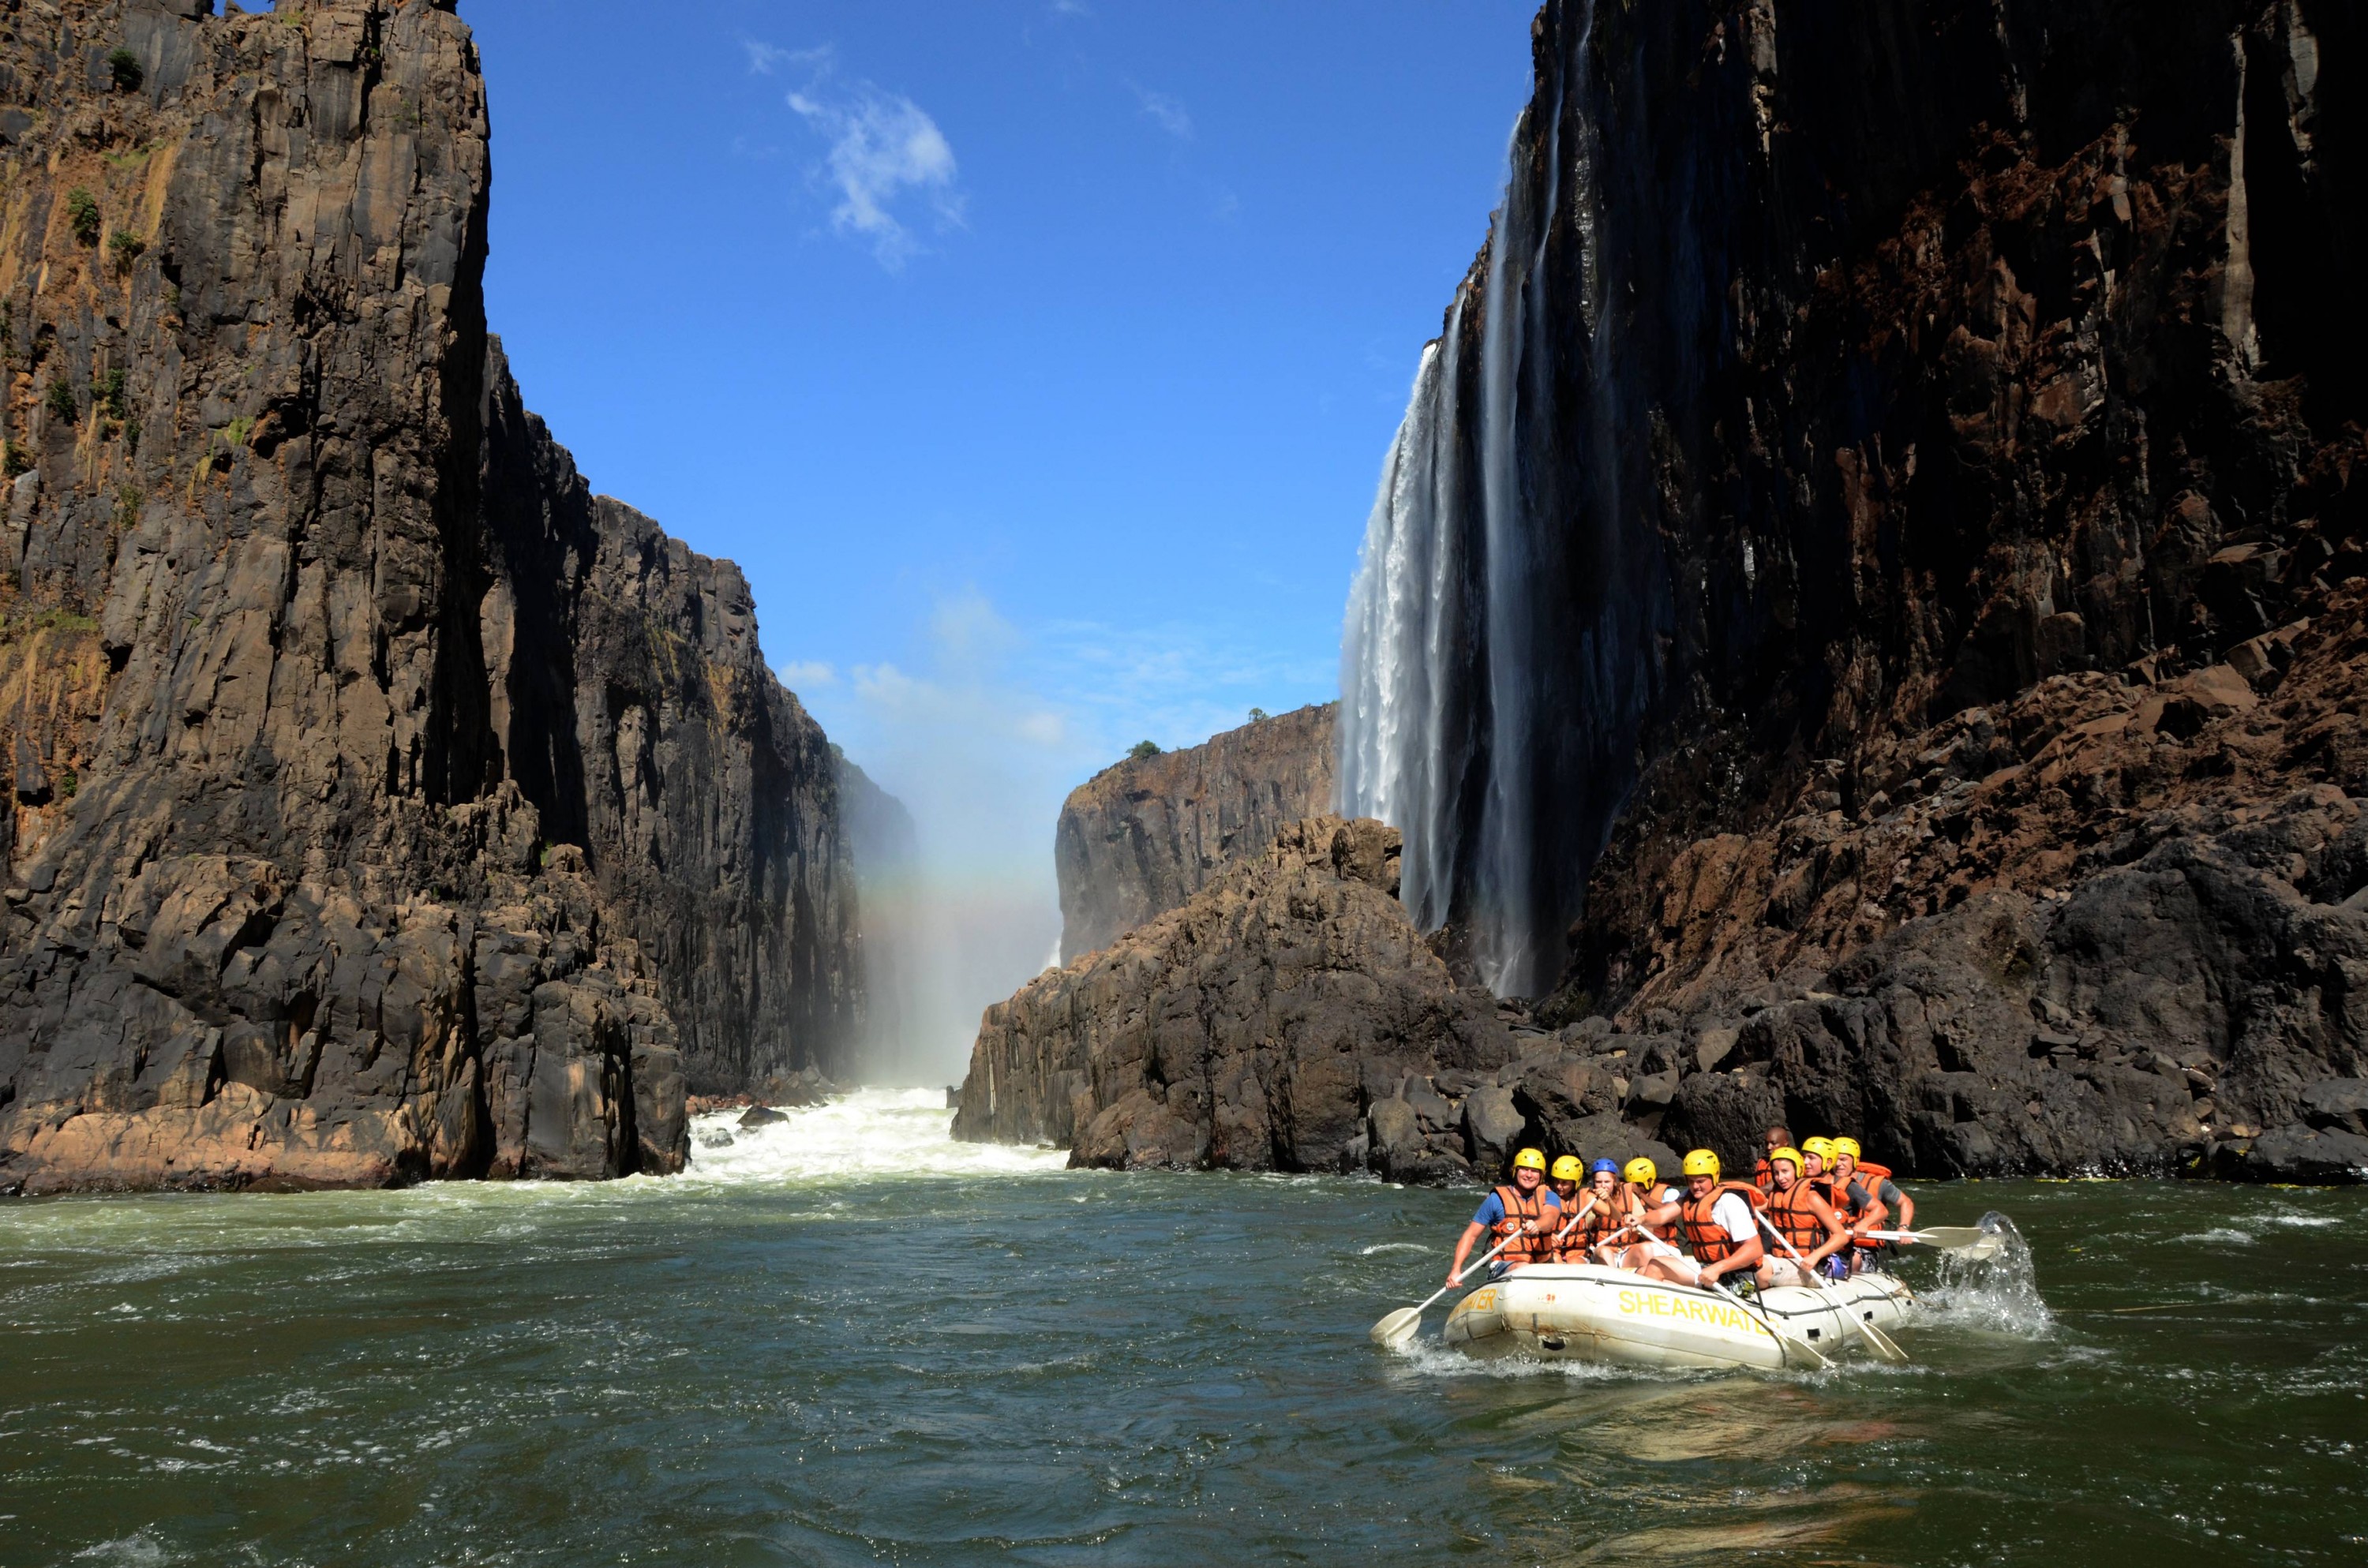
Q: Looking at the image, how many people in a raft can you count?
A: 9